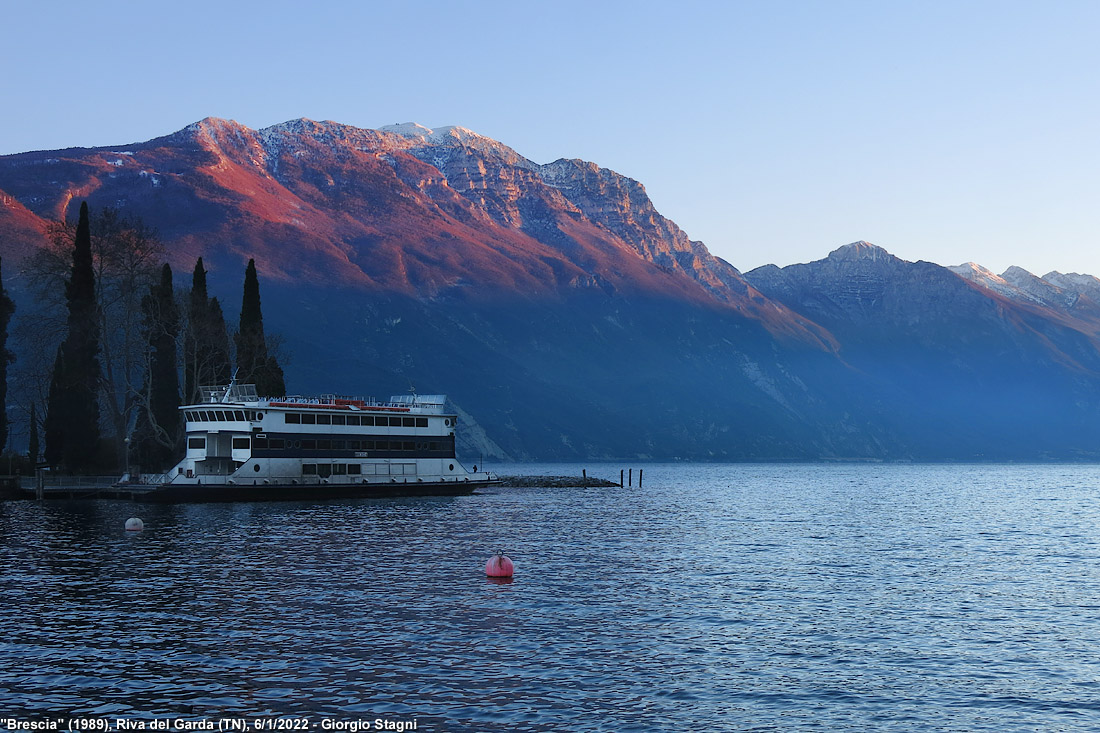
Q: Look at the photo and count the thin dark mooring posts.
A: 4